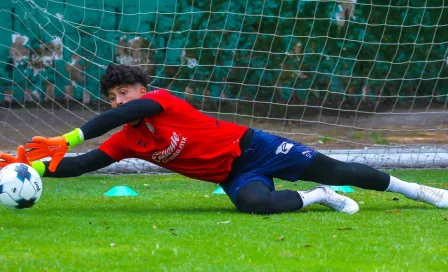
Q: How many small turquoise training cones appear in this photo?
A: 3